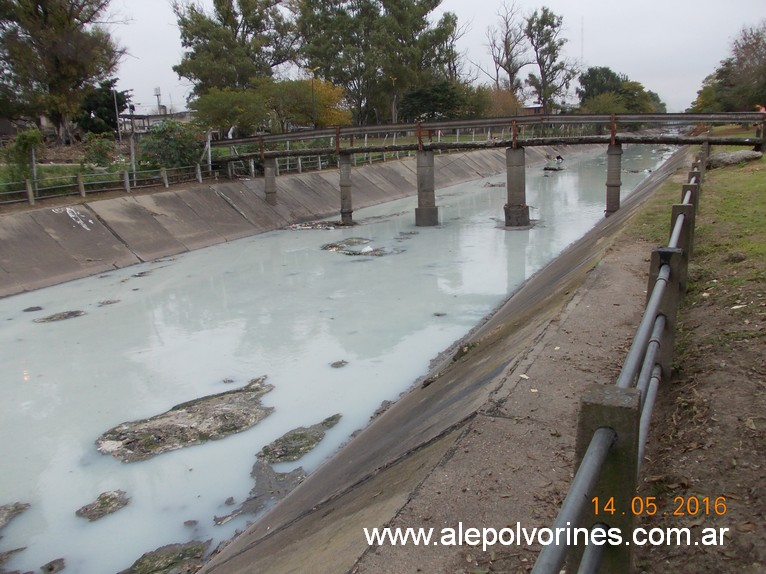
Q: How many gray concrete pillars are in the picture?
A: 5